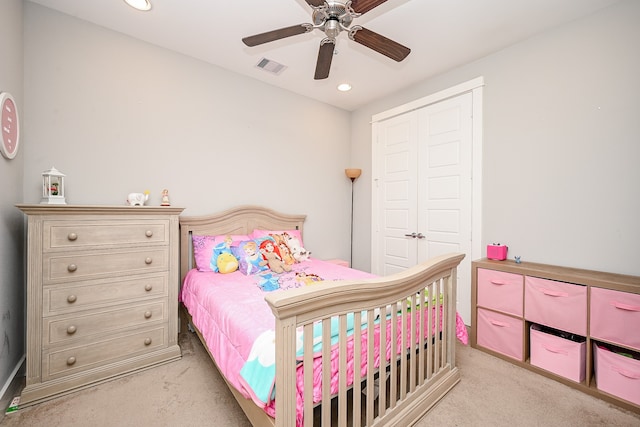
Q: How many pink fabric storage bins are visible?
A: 6